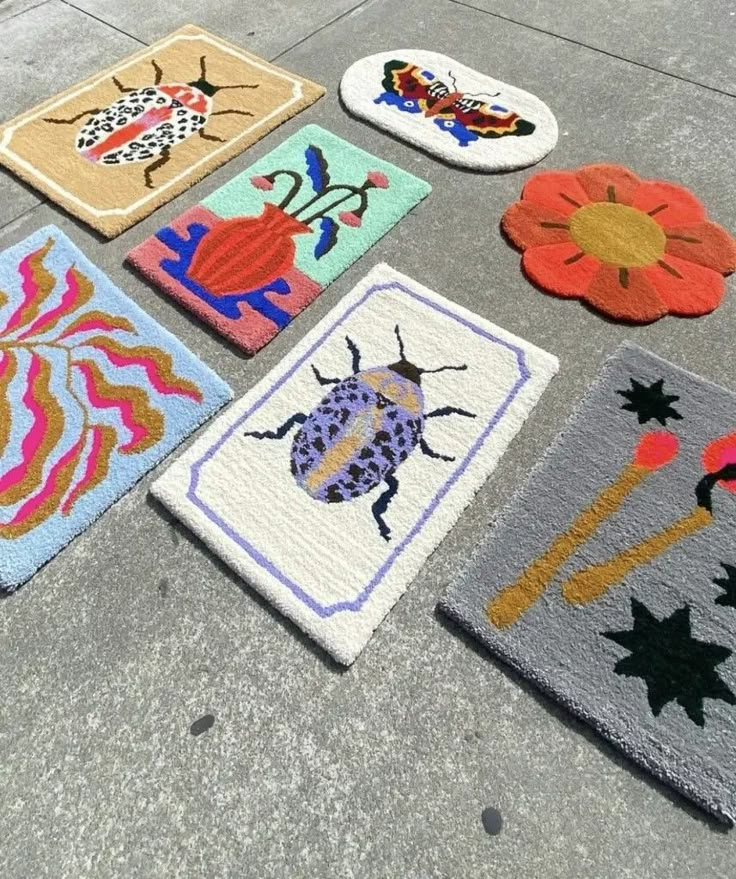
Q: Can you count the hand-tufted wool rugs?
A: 7